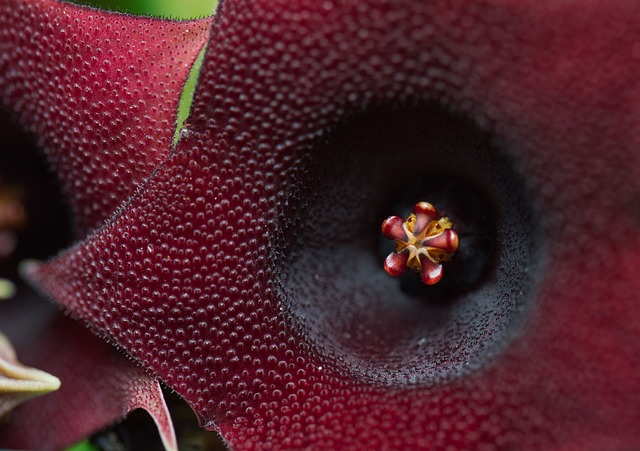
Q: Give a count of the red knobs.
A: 5